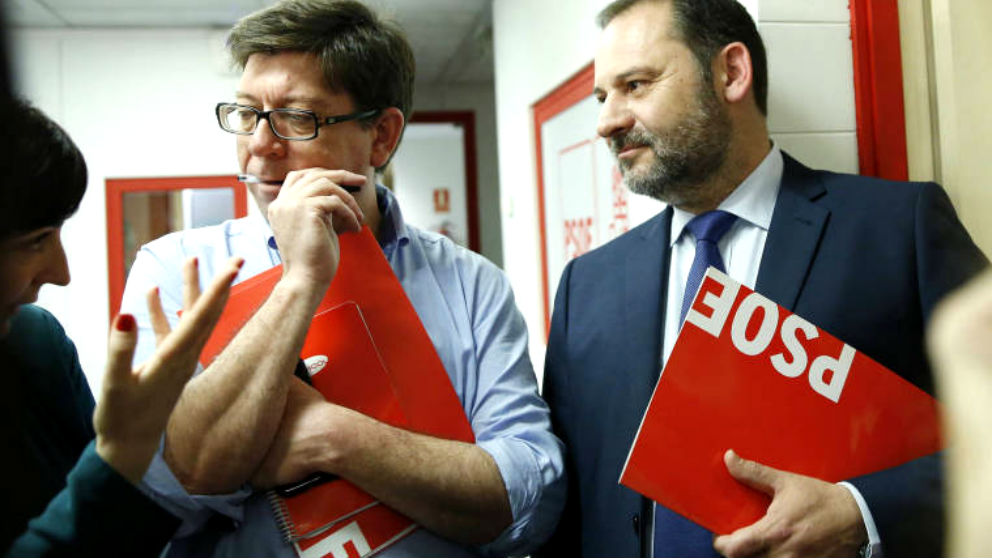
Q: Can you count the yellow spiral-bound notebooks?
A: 0